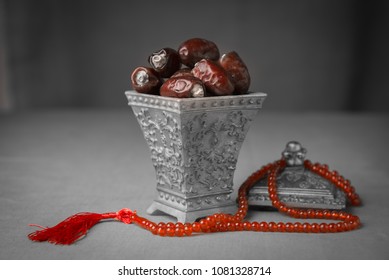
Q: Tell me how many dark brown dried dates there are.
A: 7